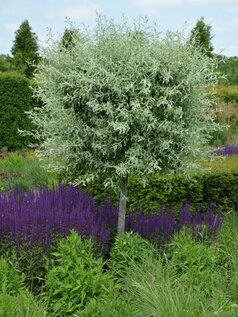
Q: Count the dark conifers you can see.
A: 3